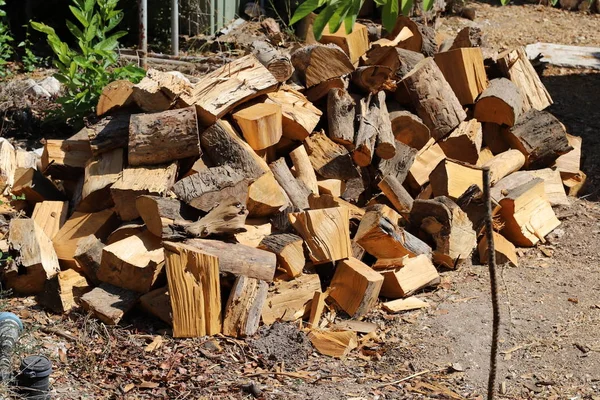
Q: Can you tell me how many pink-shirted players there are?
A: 0